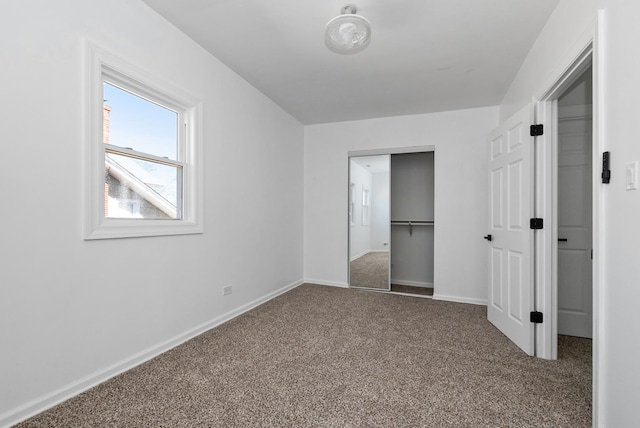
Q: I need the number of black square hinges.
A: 3